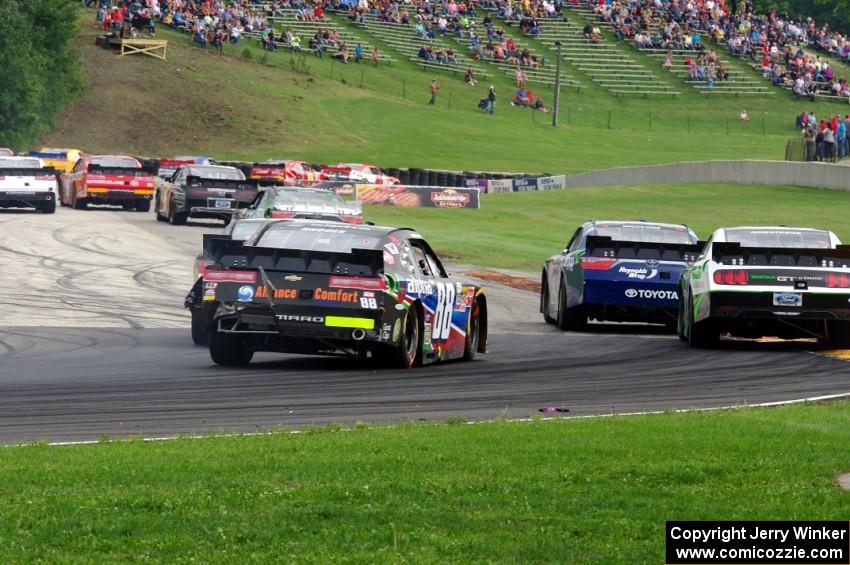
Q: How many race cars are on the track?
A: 13